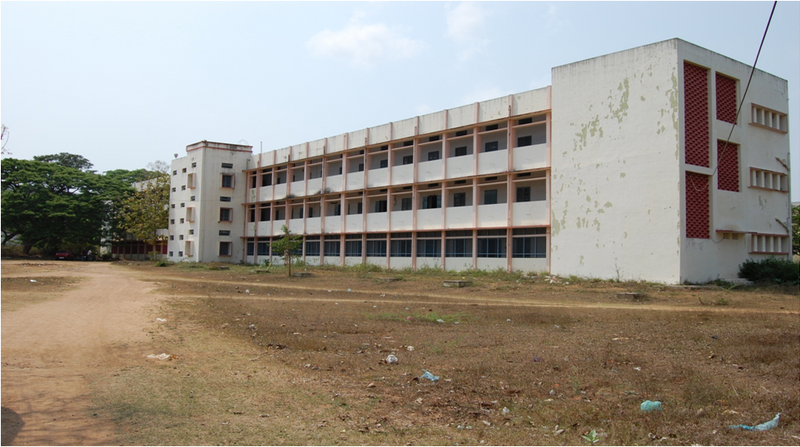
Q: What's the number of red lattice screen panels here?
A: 4